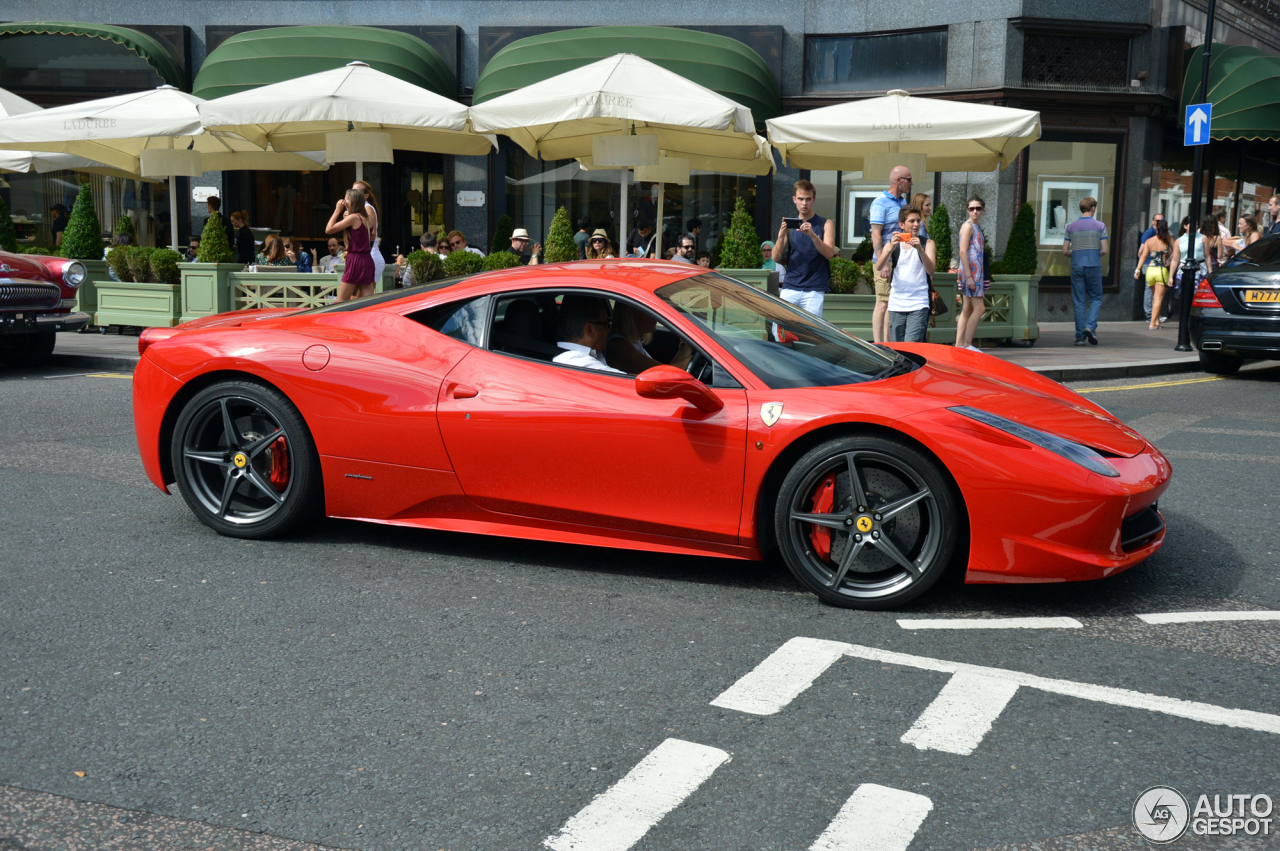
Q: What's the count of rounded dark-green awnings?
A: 4